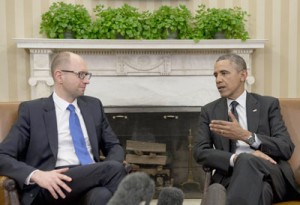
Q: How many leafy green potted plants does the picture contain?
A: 4